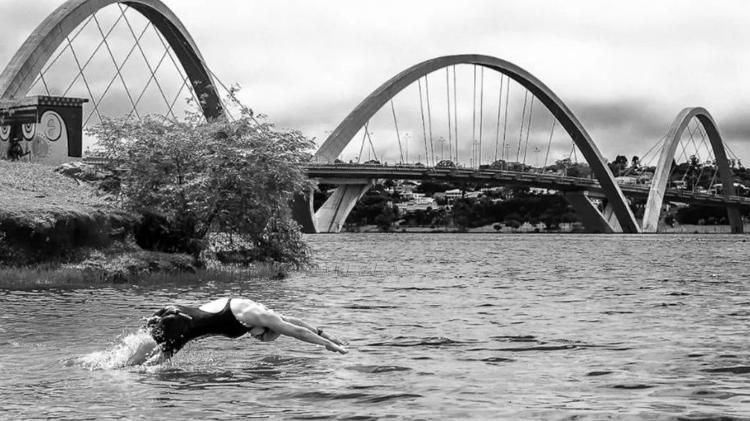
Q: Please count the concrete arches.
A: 3